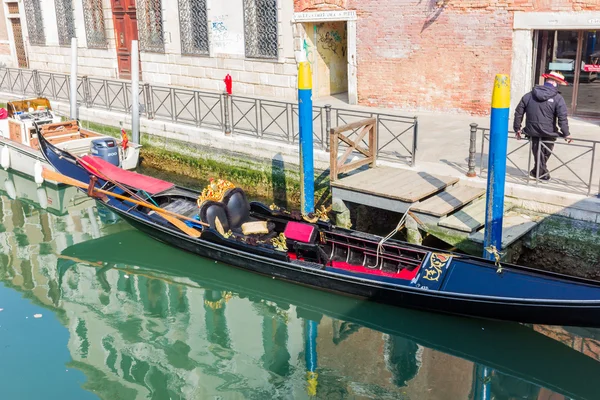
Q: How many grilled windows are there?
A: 6